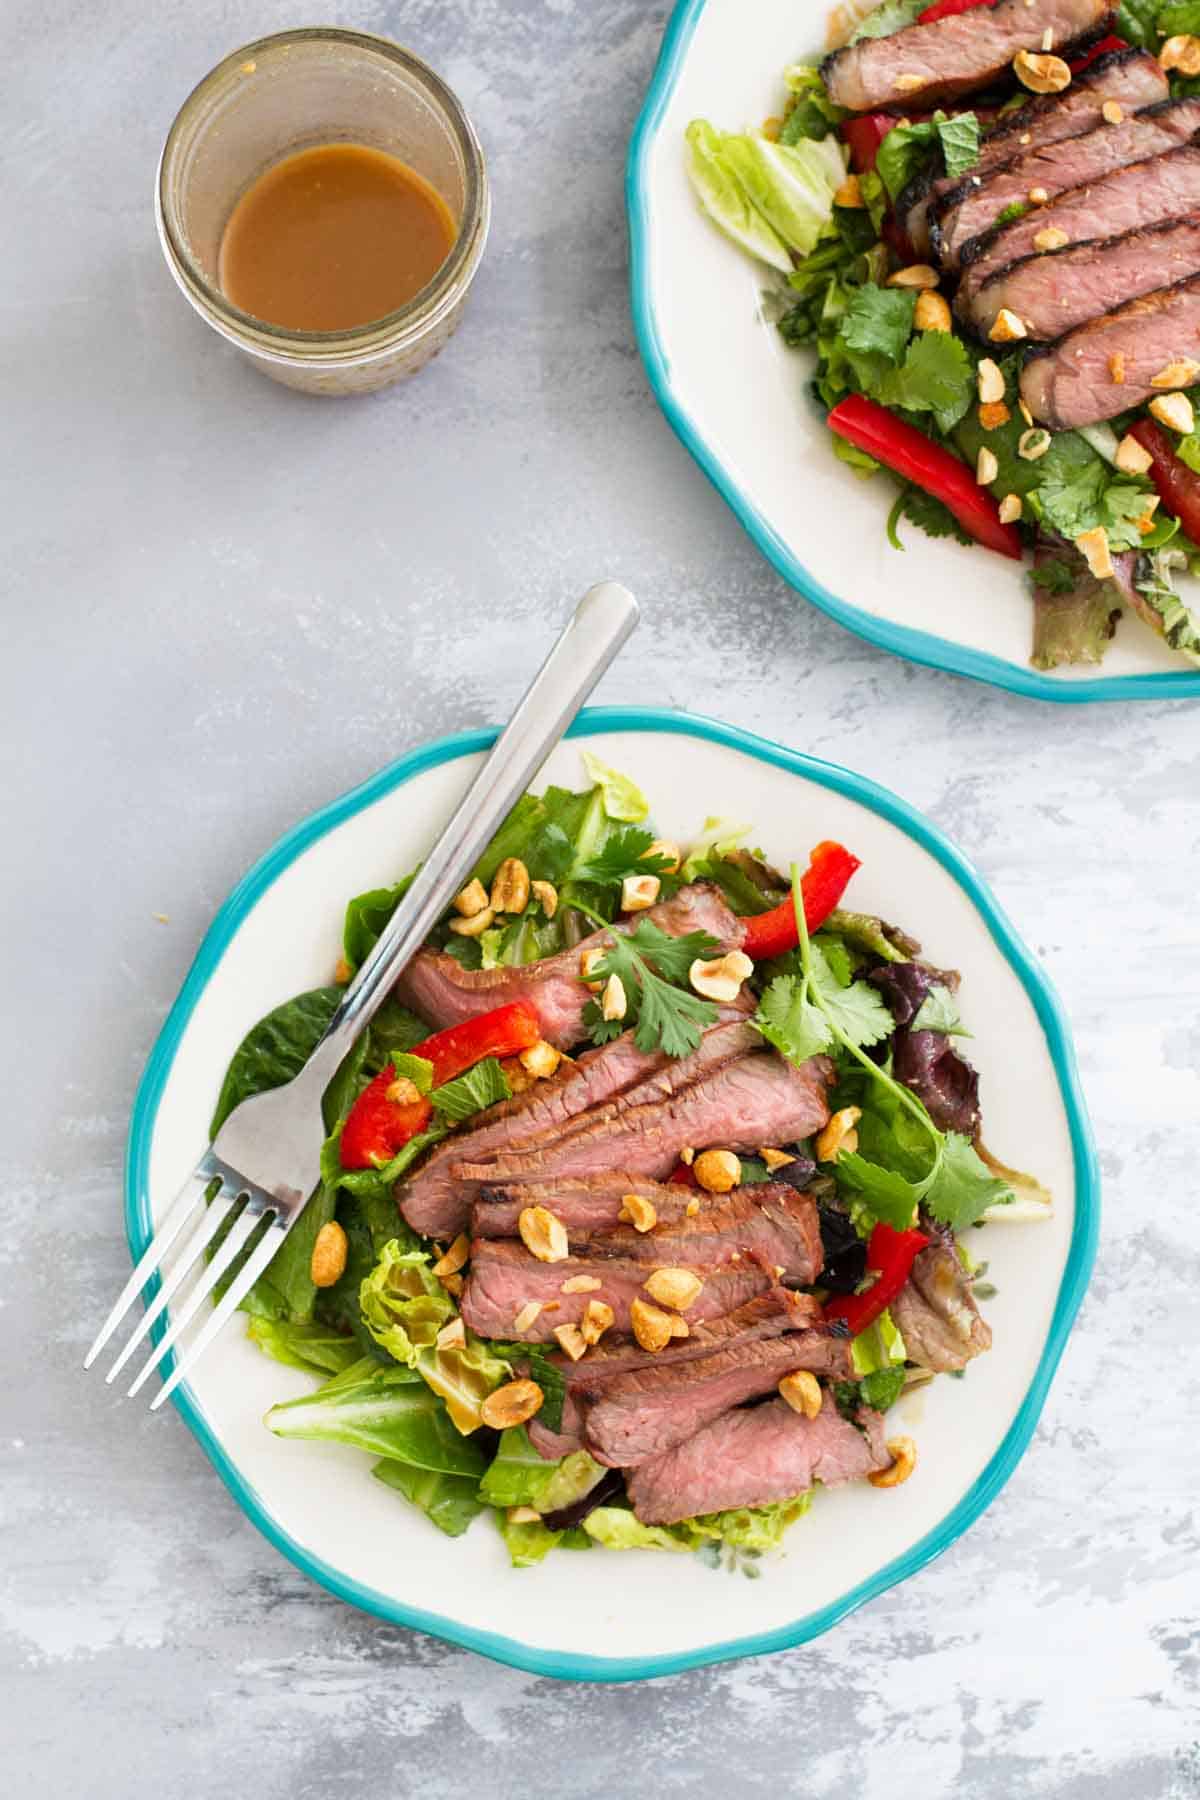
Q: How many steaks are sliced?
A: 2